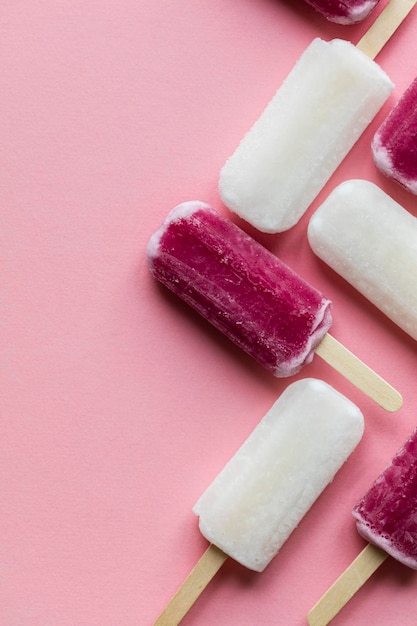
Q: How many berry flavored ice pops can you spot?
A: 4